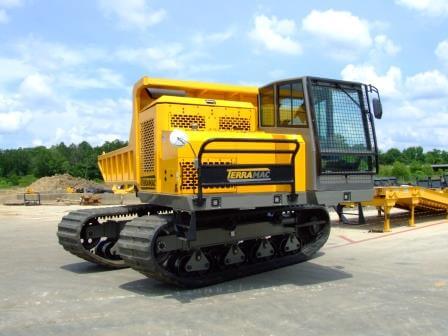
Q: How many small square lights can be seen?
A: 3